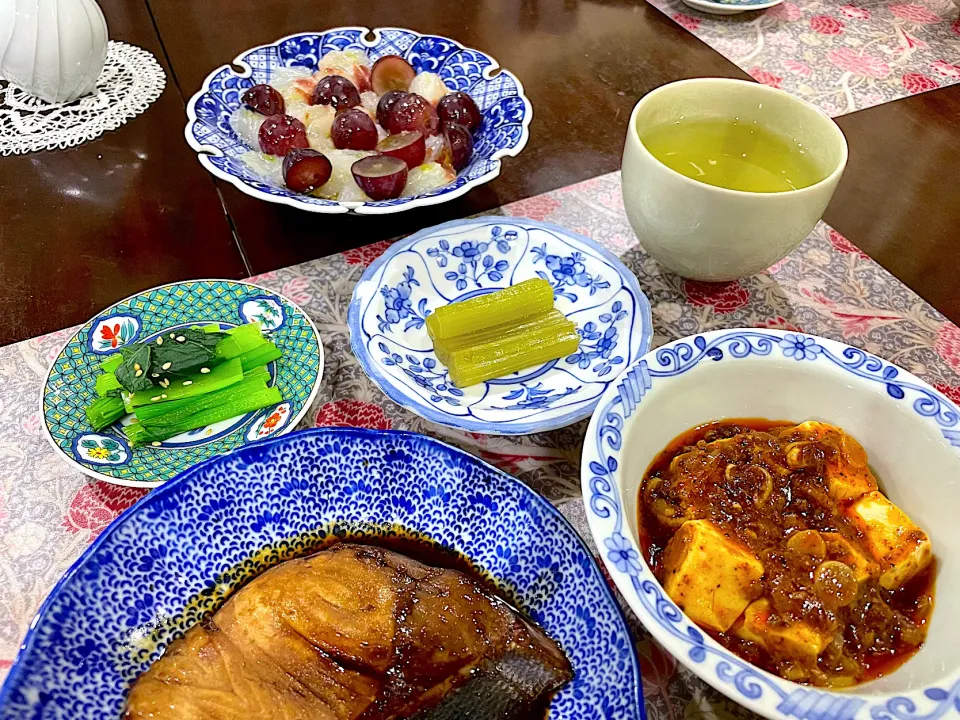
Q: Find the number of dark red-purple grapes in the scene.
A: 12